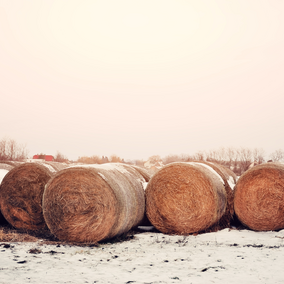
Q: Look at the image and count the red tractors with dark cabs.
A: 0